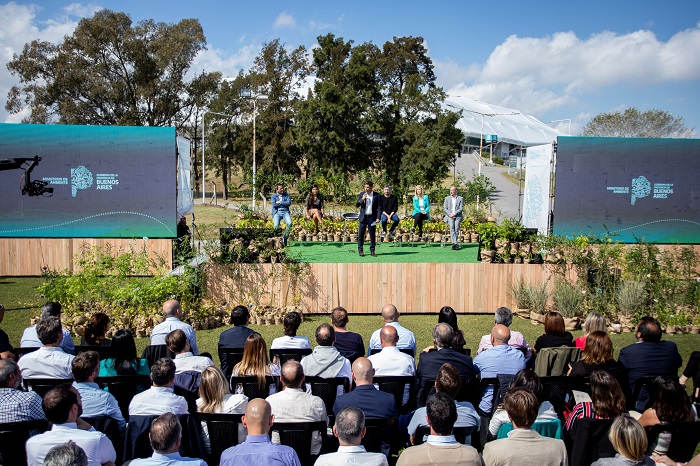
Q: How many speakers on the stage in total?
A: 6